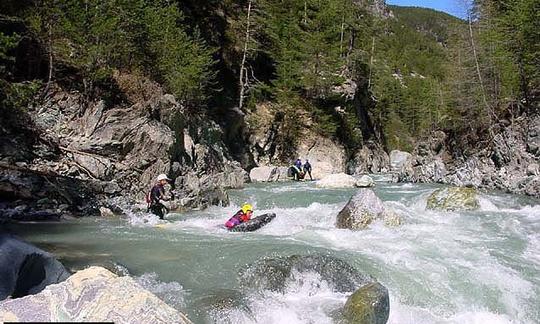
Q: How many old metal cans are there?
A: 0